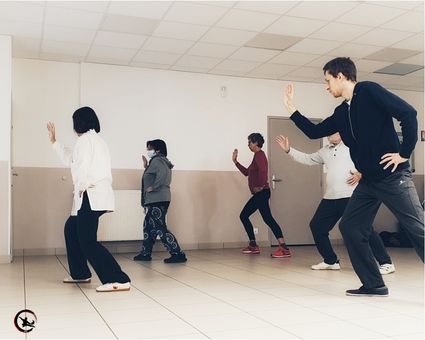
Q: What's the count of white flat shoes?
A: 4